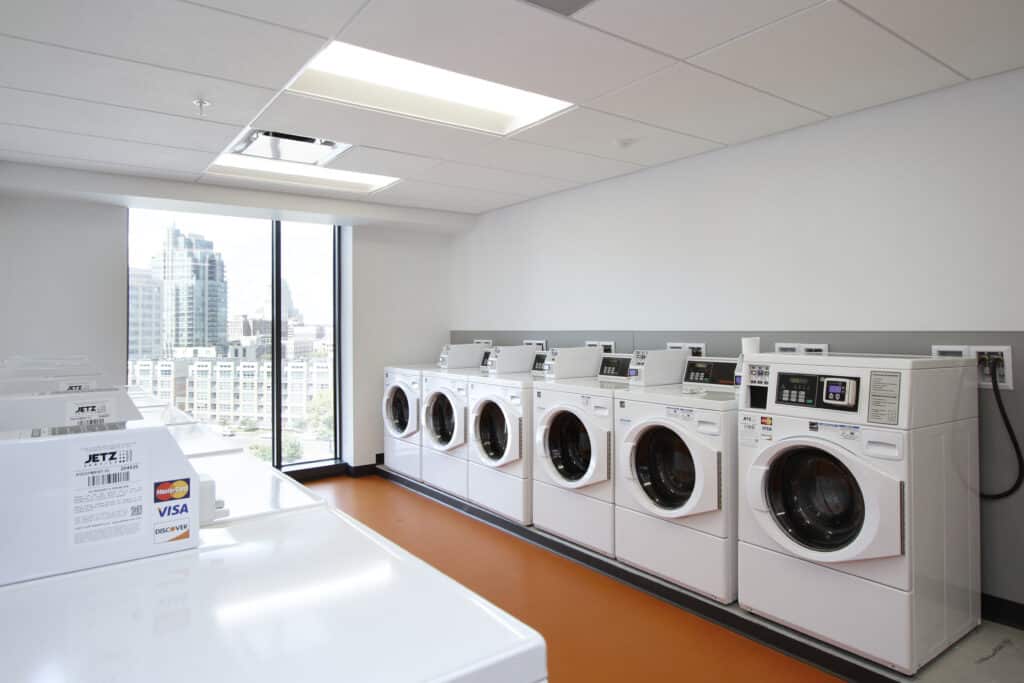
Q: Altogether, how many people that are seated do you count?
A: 0